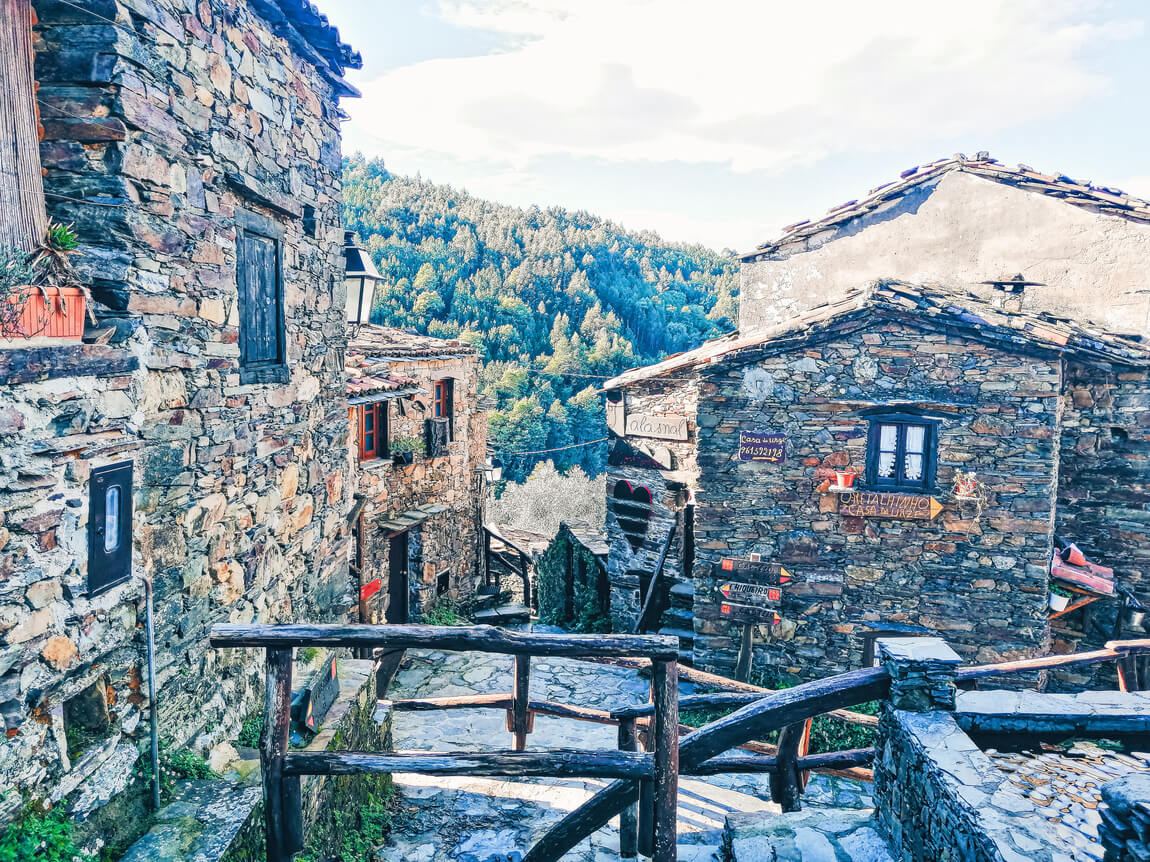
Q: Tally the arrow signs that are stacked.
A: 3